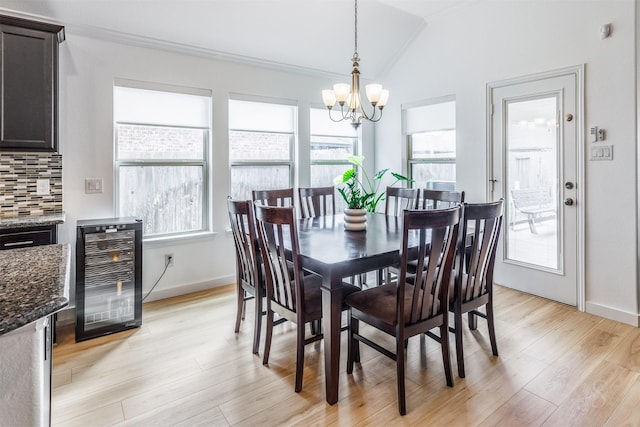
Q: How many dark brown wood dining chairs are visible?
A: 8